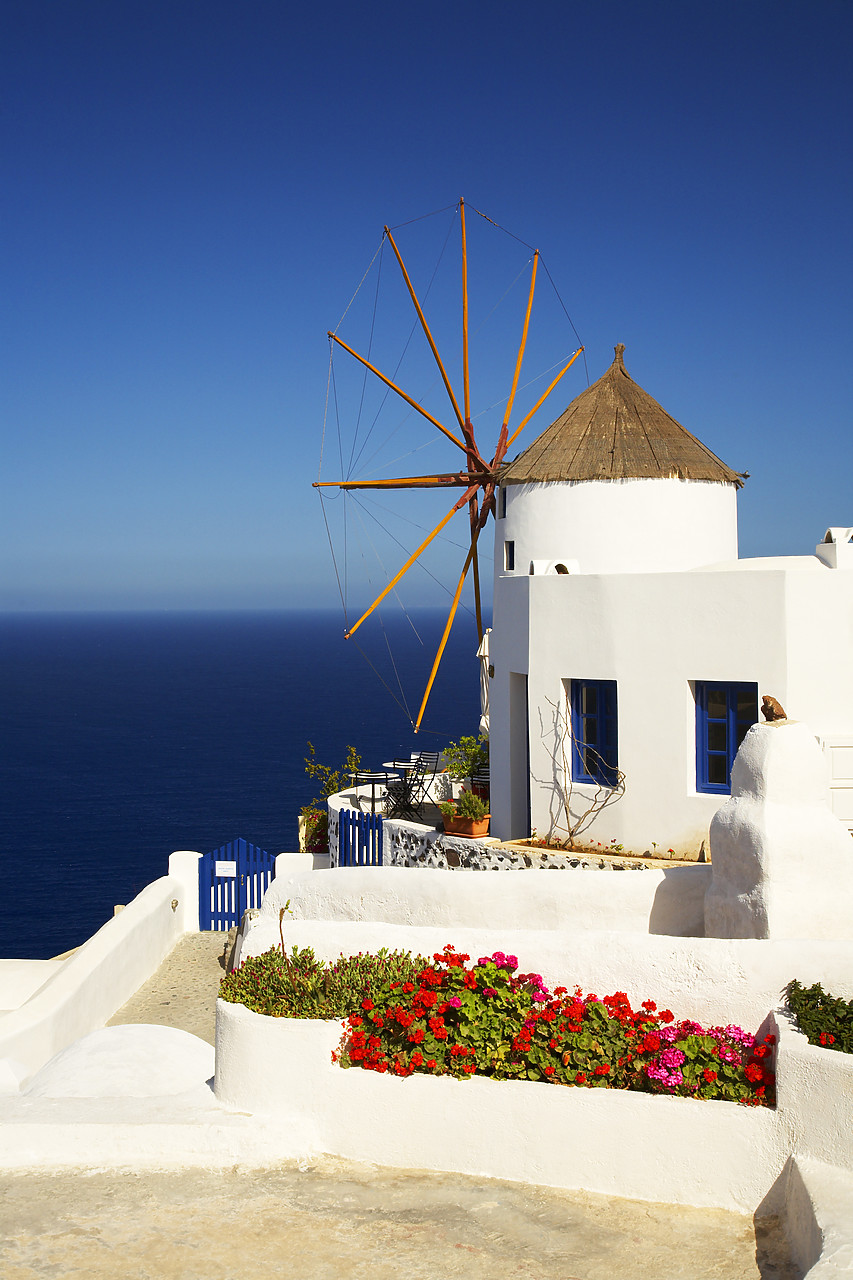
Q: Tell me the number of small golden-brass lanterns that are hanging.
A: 0